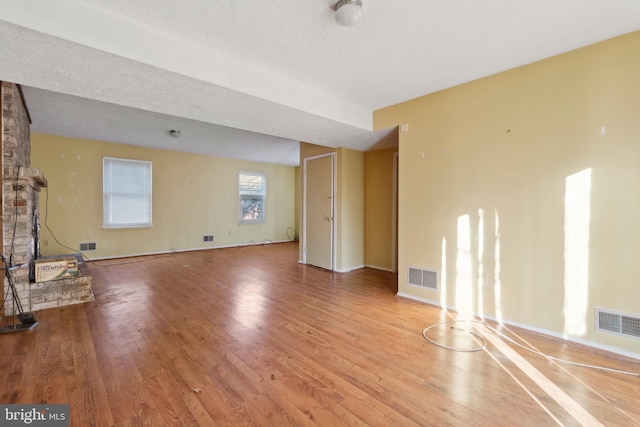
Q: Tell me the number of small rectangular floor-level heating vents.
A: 4